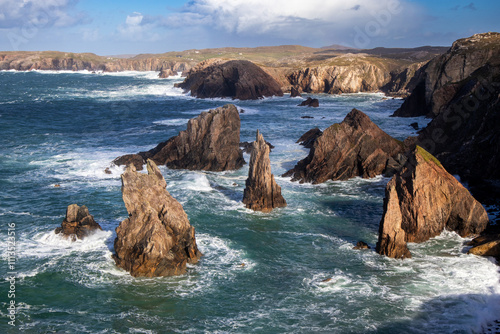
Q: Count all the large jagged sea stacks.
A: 5